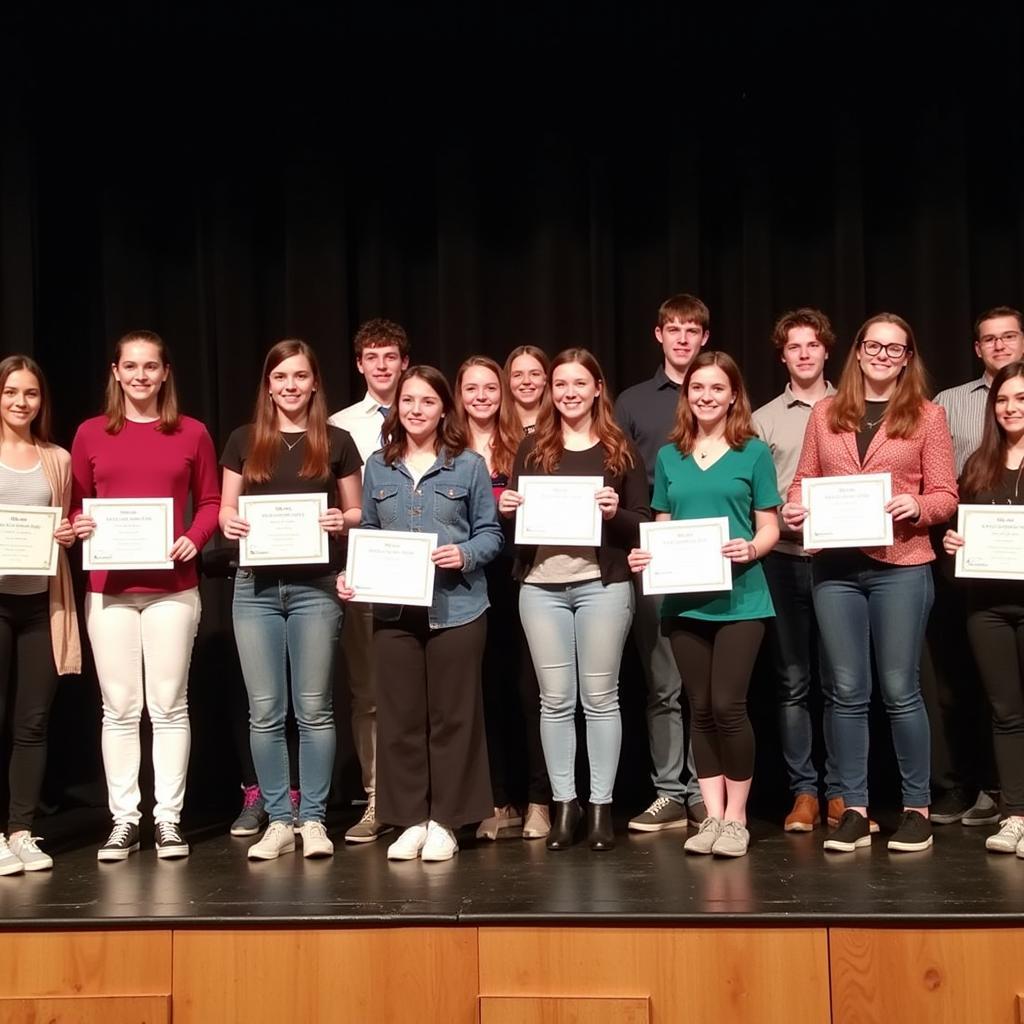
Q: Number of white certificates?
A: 8